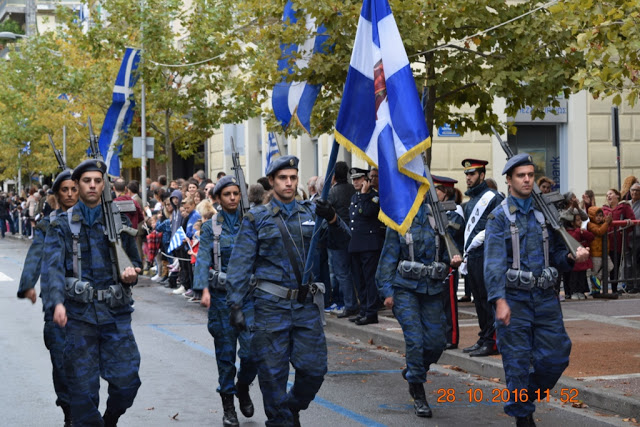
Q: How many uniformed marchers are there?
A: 6